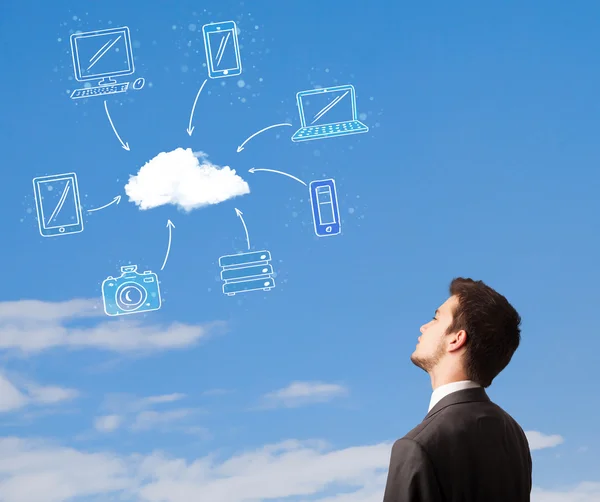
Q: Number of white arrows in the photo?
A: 7